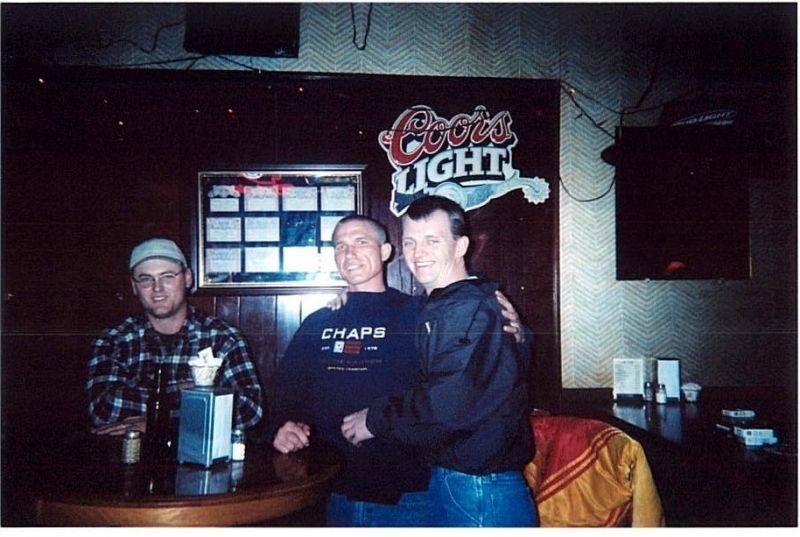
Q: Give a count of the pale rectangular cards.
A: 11